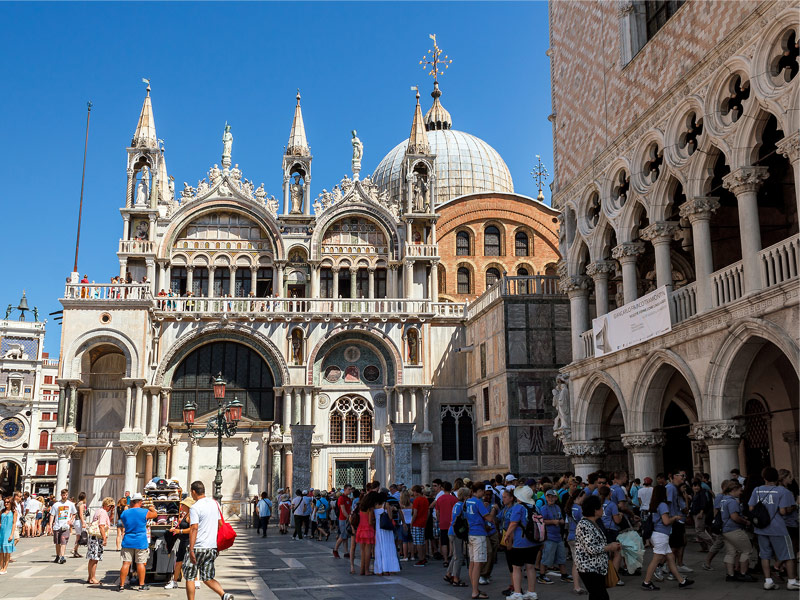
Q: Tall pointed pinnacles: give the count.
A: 3